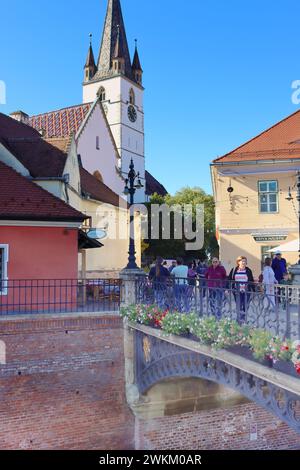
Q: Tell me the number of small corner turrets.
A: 3